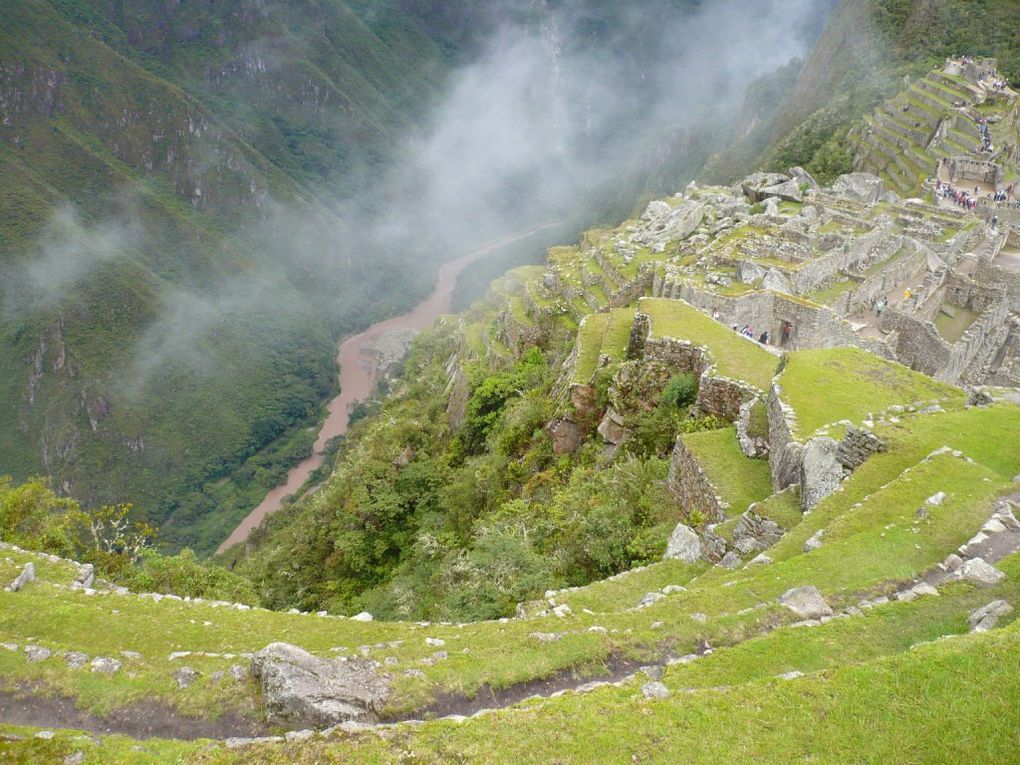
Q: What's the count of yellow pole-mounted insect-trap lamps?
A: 0